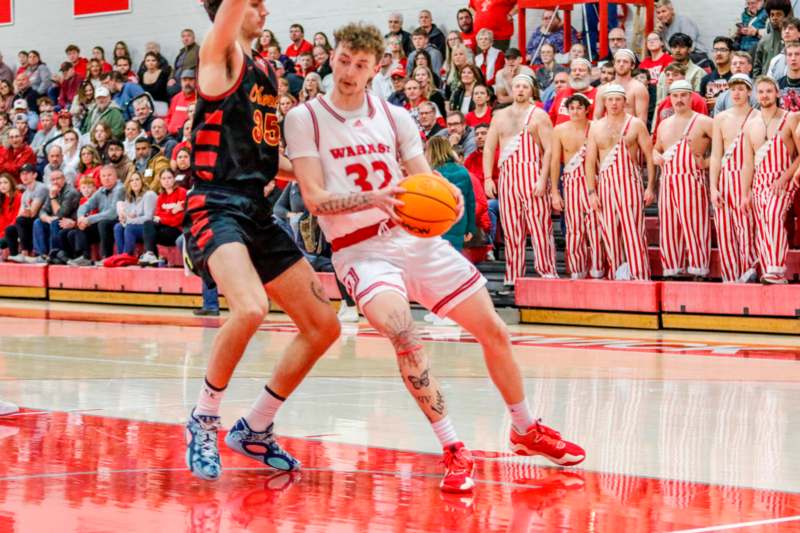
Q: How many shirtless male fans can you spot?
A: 7